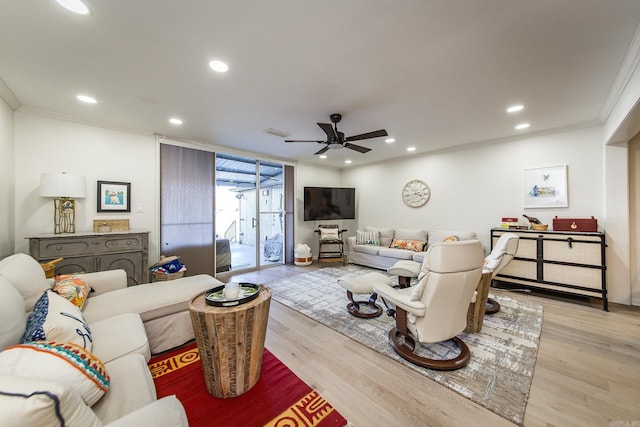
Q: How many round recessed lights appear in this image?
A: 10